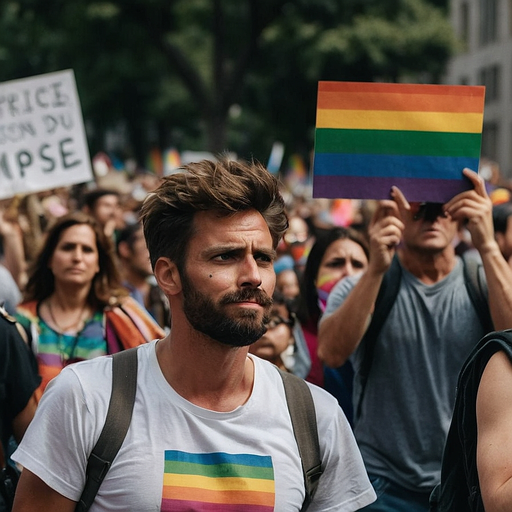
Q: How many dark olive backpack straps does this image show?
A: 2